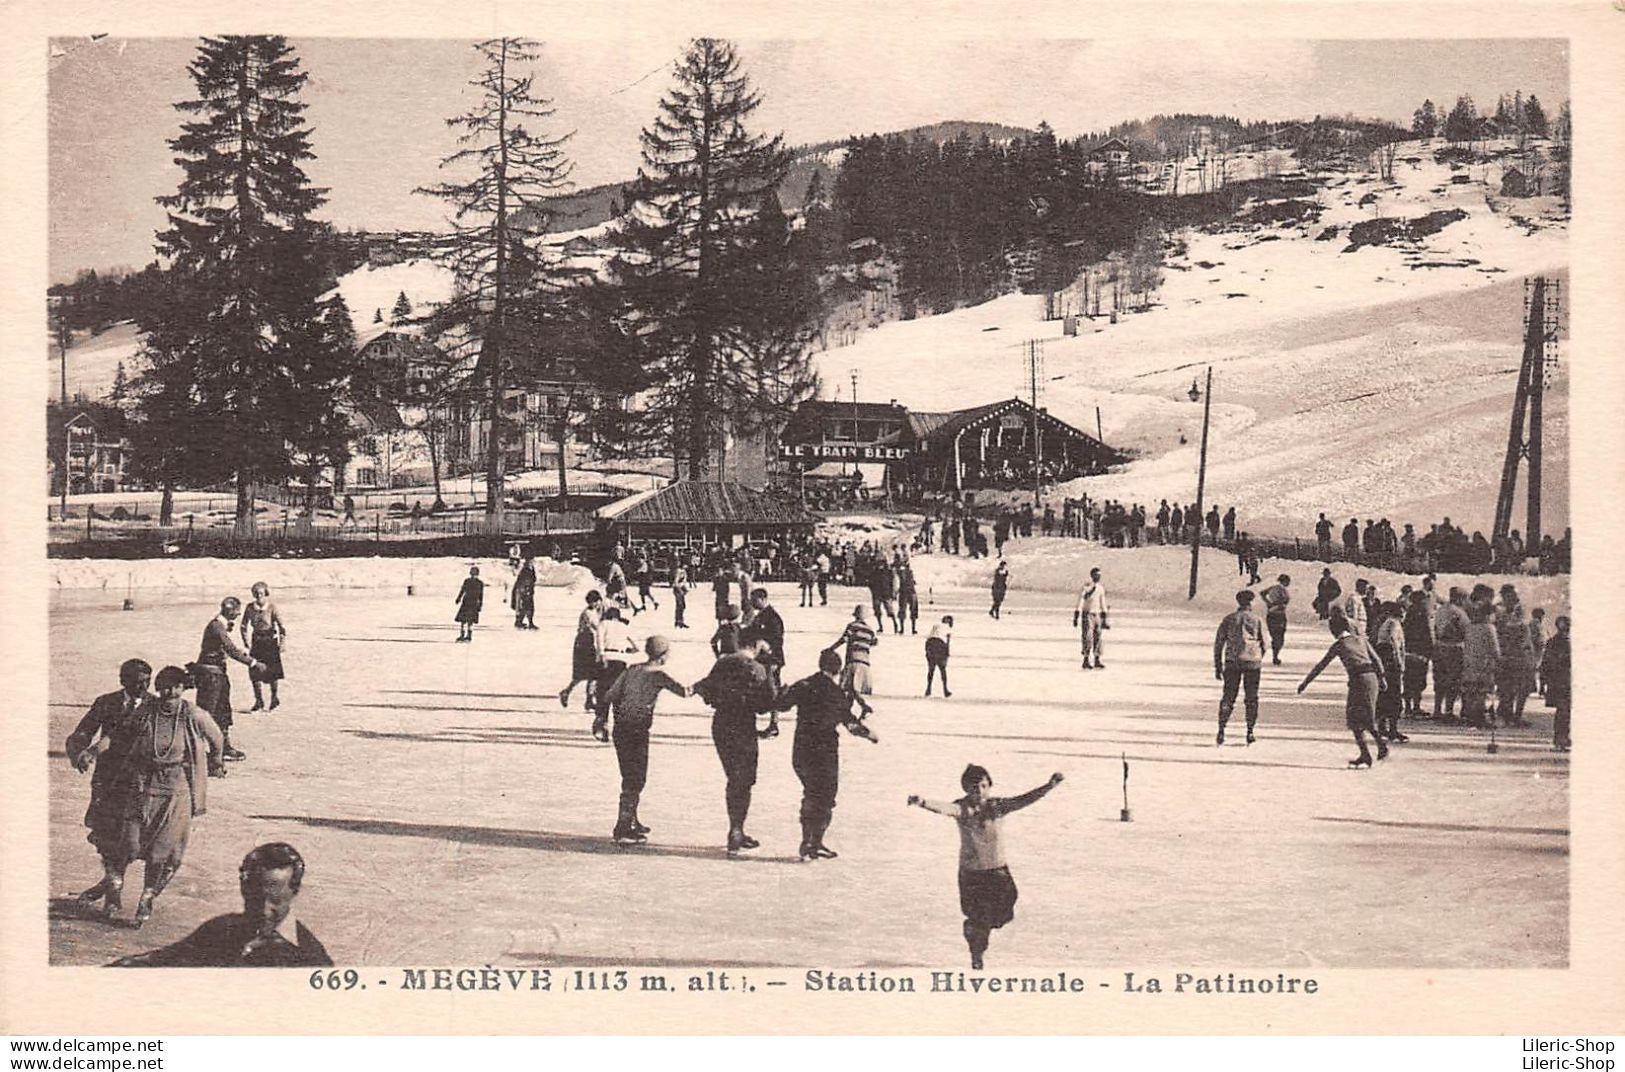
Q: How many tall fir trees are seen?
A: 3